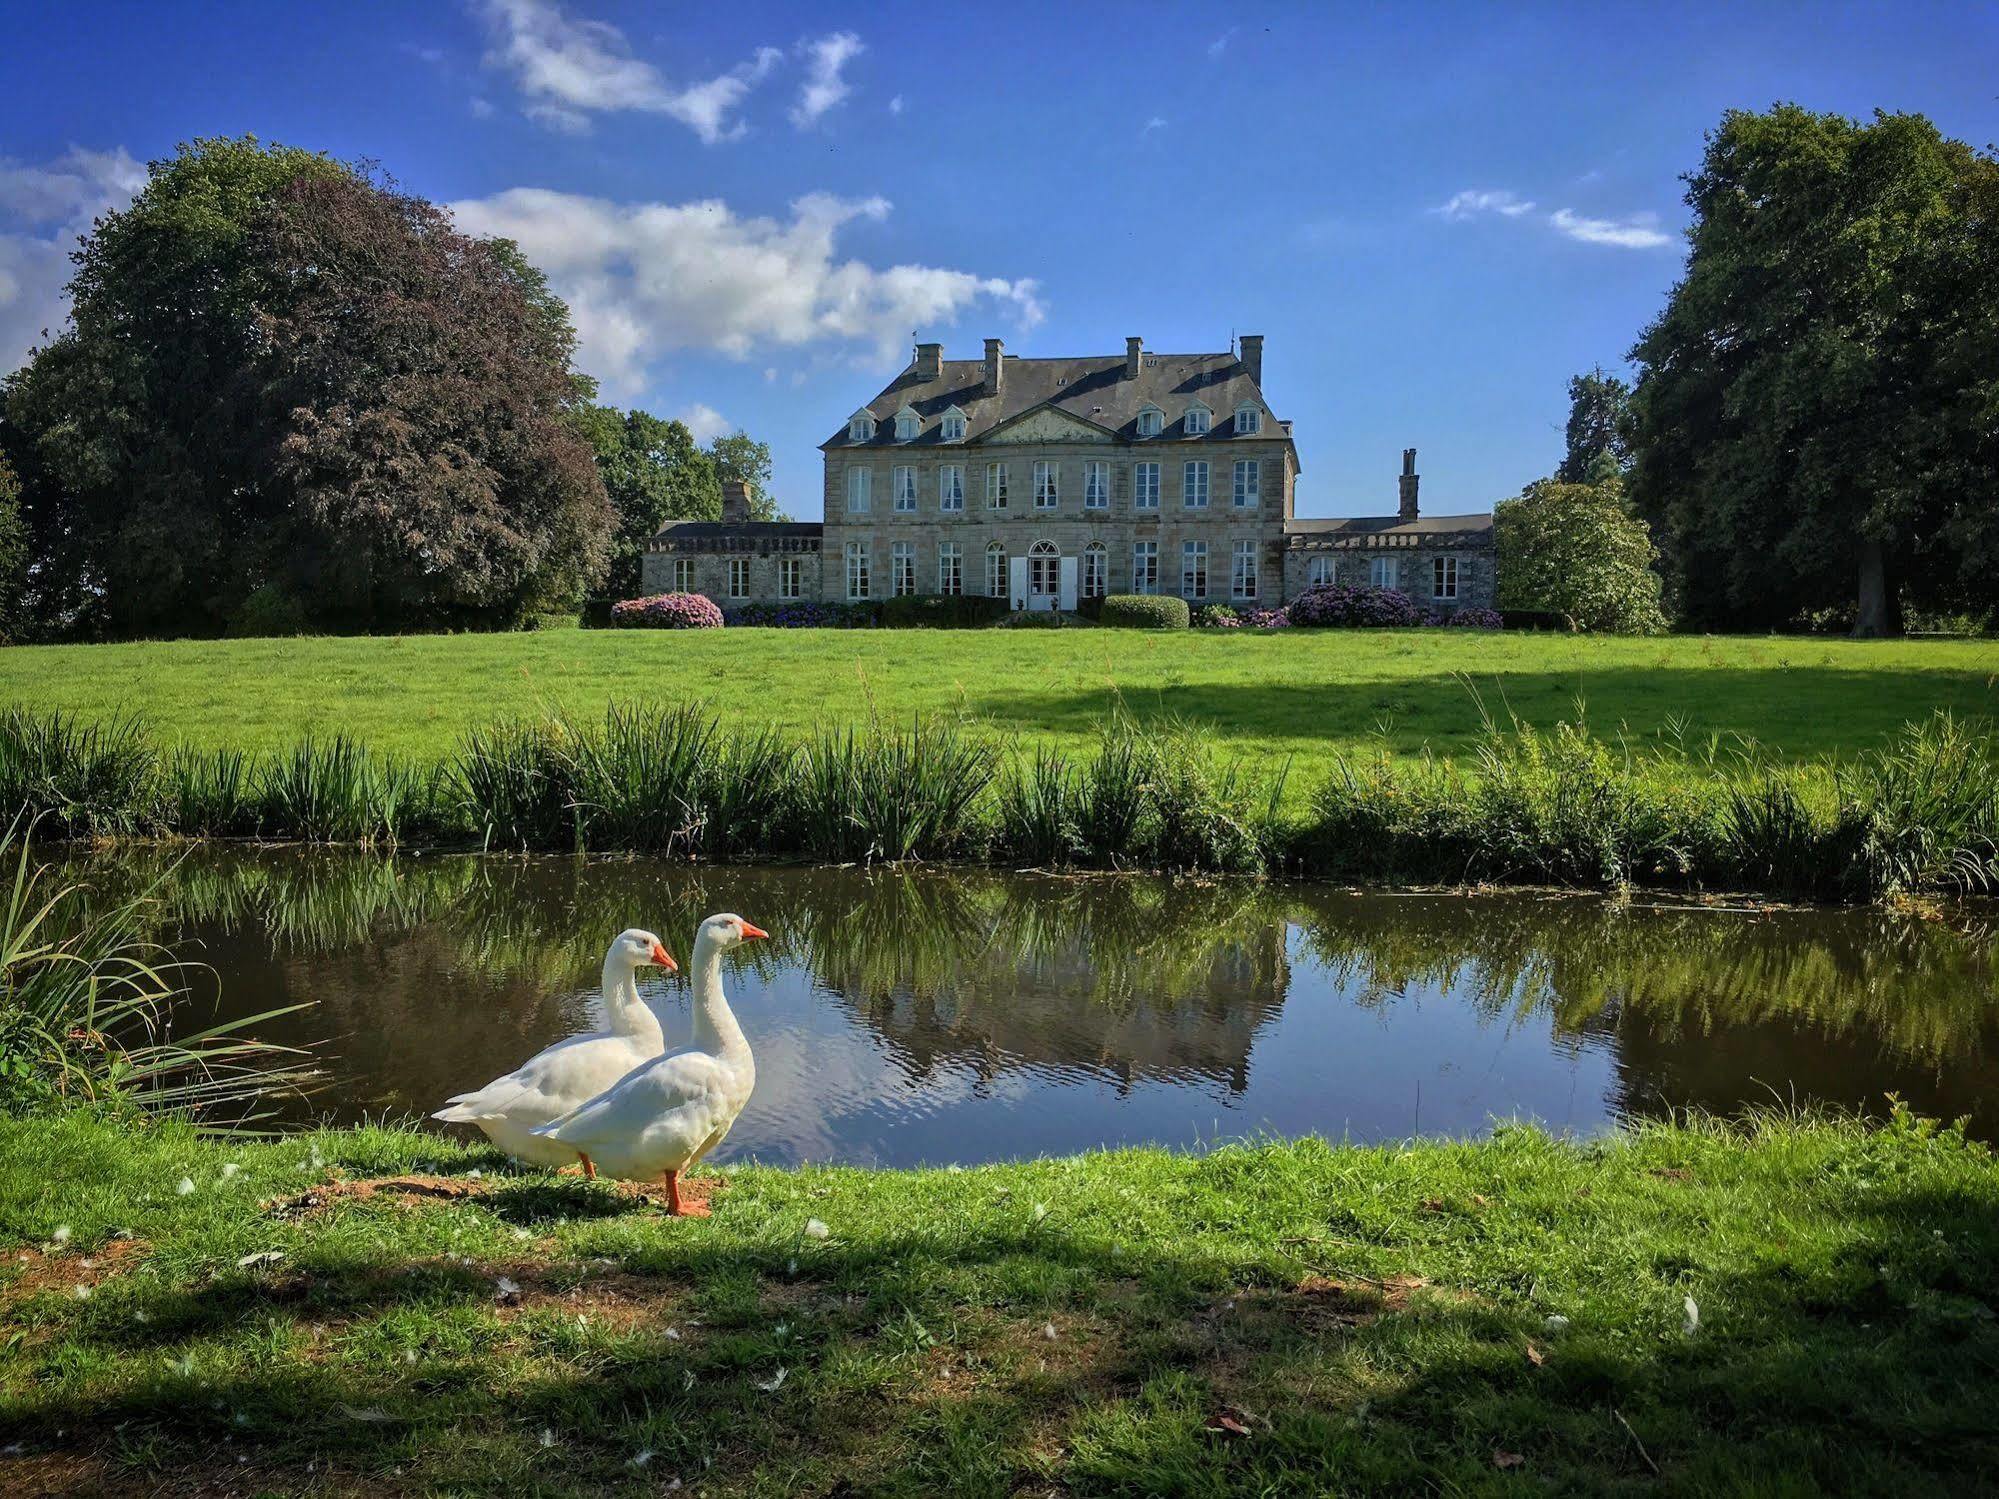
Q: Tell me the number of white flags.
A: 0